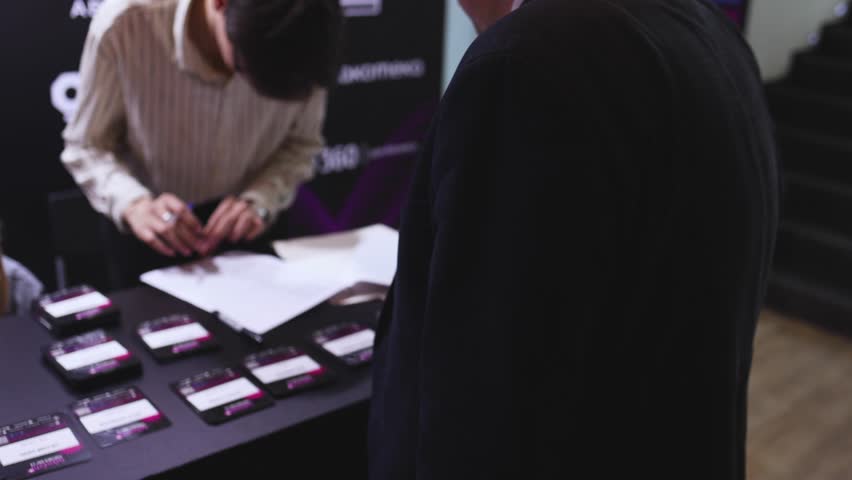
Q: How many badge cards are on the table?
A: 8